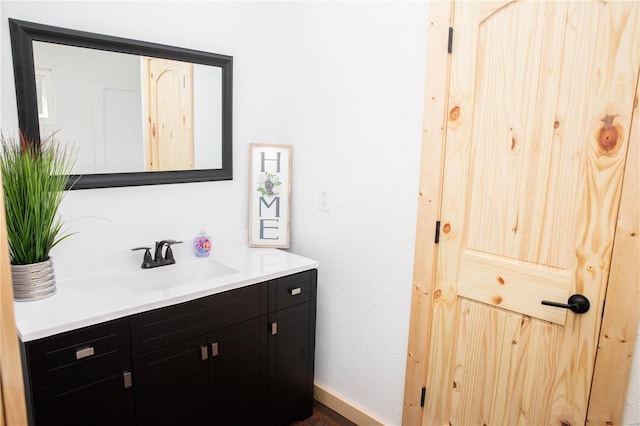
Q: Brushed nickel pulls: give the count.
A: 6